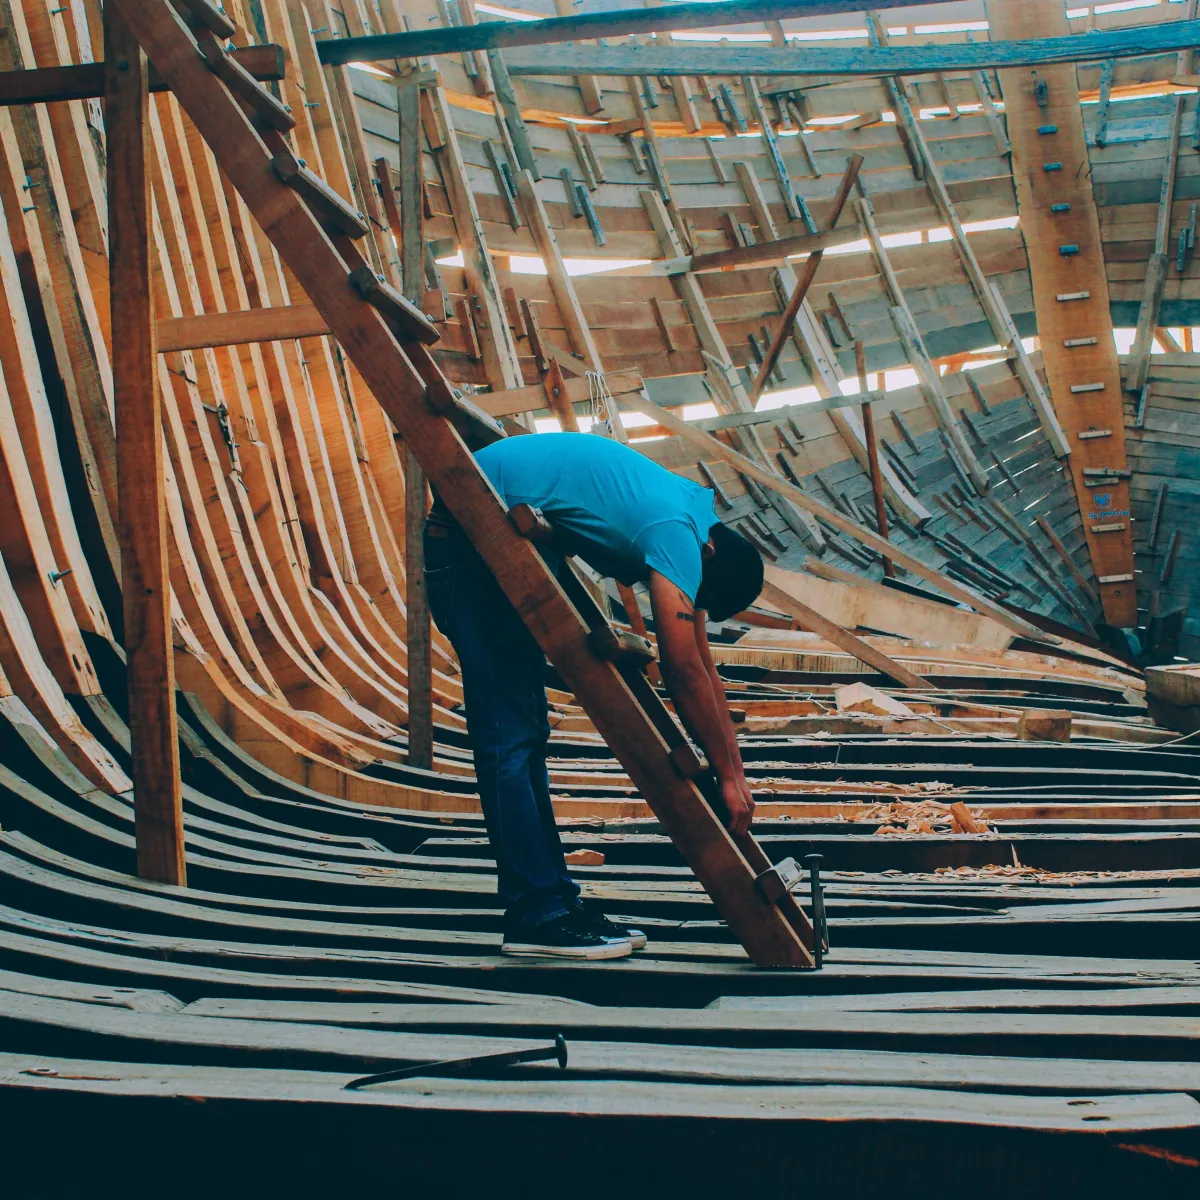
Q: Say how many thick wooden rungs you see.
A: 9